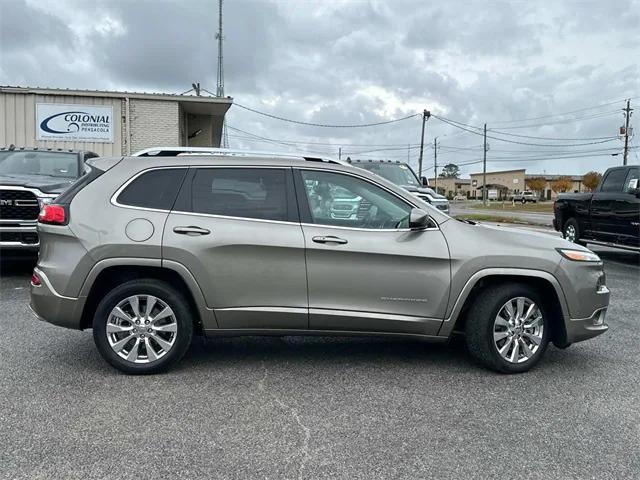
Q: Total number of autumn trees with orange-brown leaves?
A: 3